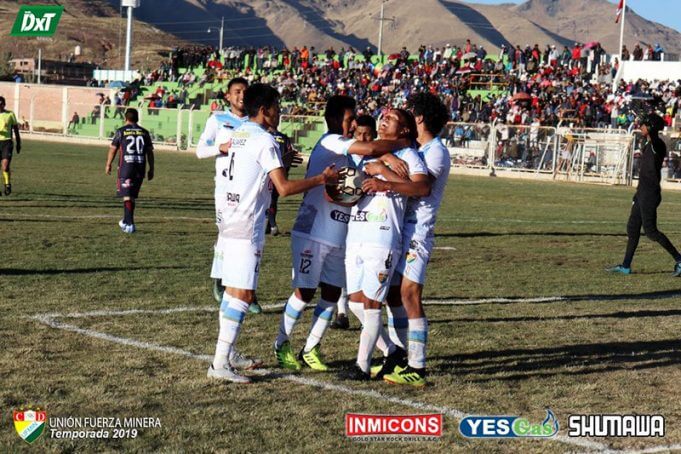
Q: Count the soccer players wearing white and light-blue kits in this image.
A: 6